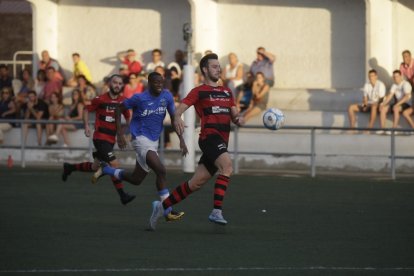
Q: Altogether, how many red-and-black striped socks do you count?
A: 4